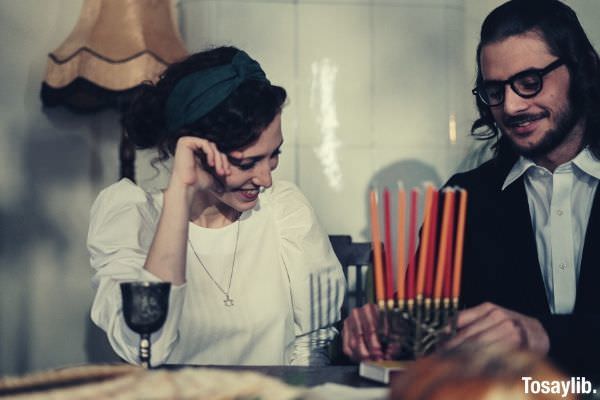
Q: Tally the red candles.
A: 4